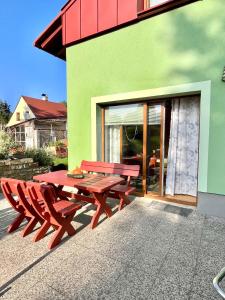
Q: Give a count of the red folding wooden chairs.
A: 2